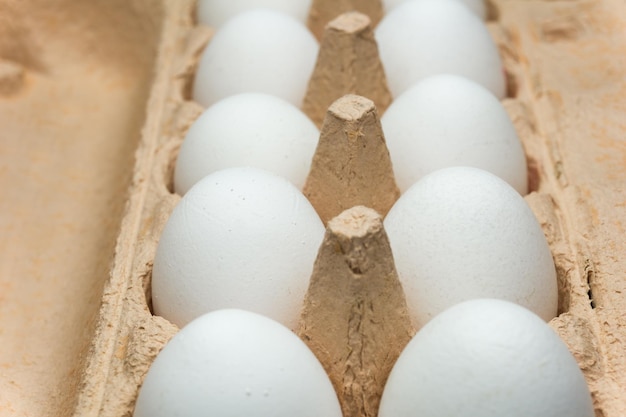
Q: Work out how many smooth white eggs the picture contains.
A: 10